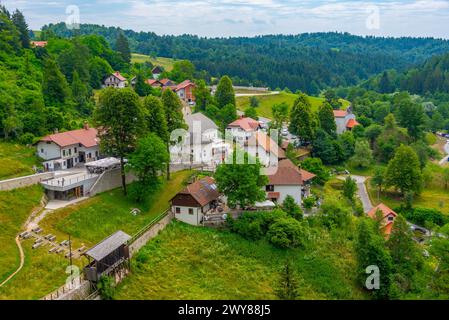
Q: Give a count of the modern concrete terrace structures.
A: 1